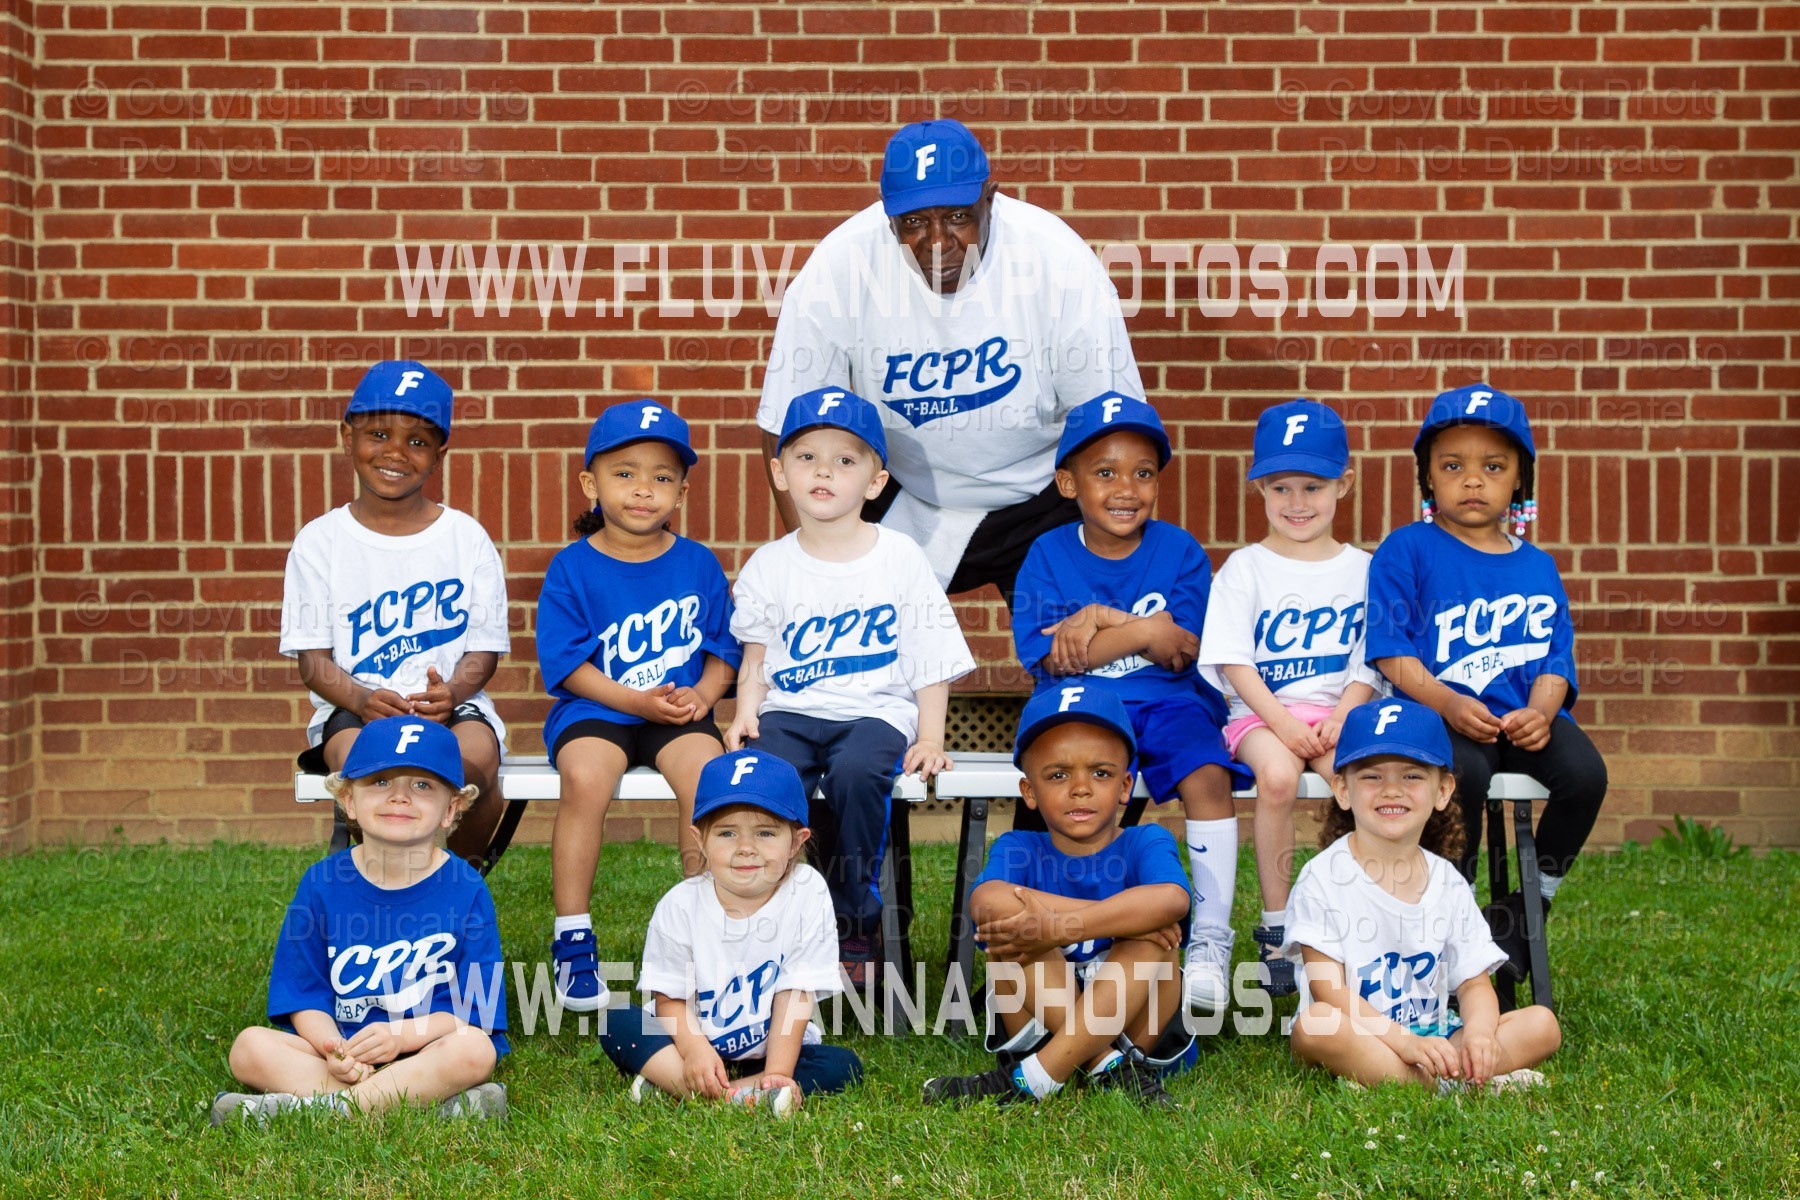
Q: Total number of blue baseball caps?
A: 11